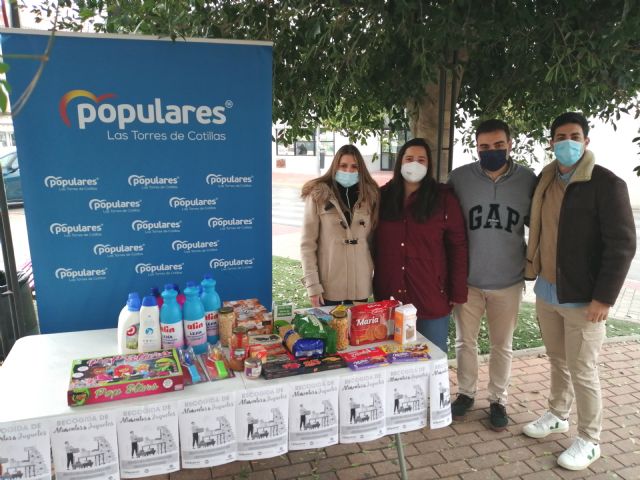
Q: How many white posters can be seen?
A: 9